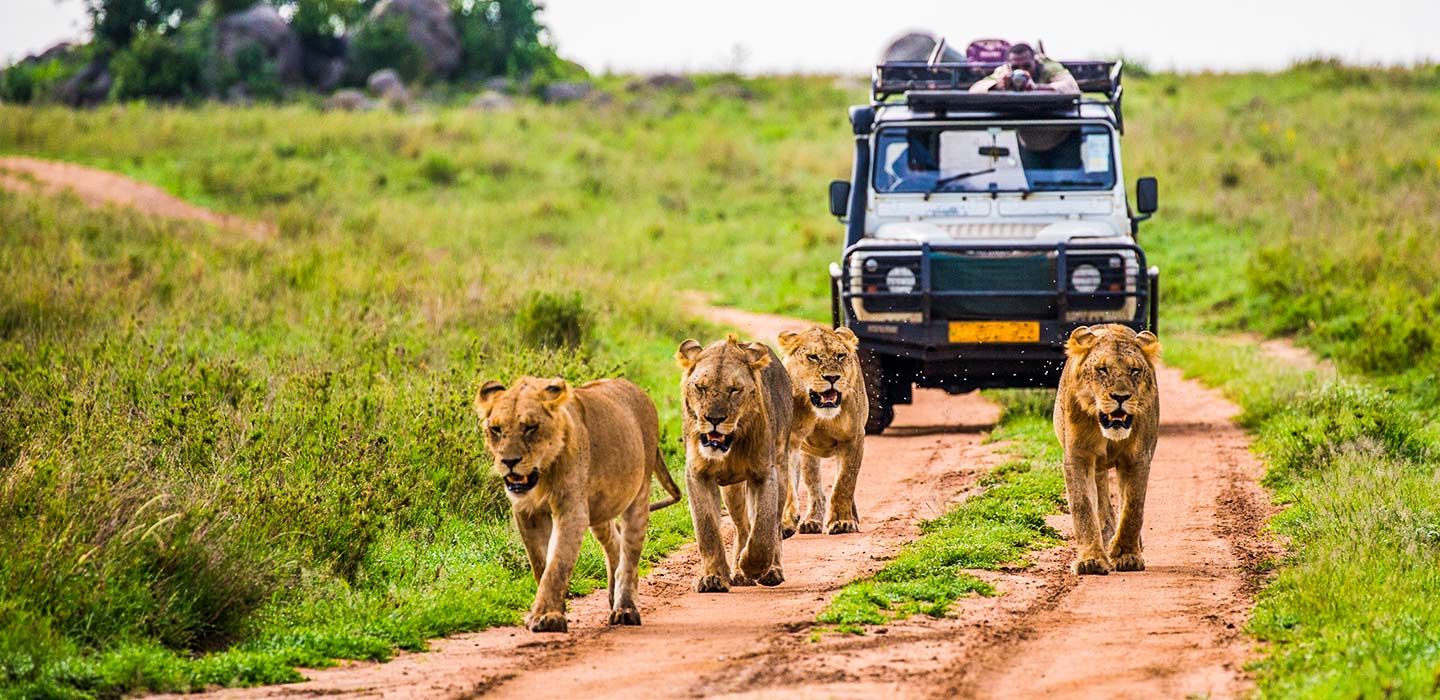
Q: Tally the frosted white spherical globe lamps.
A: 0